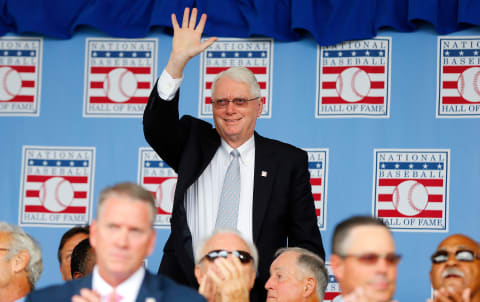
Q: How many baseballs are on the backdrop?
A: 7